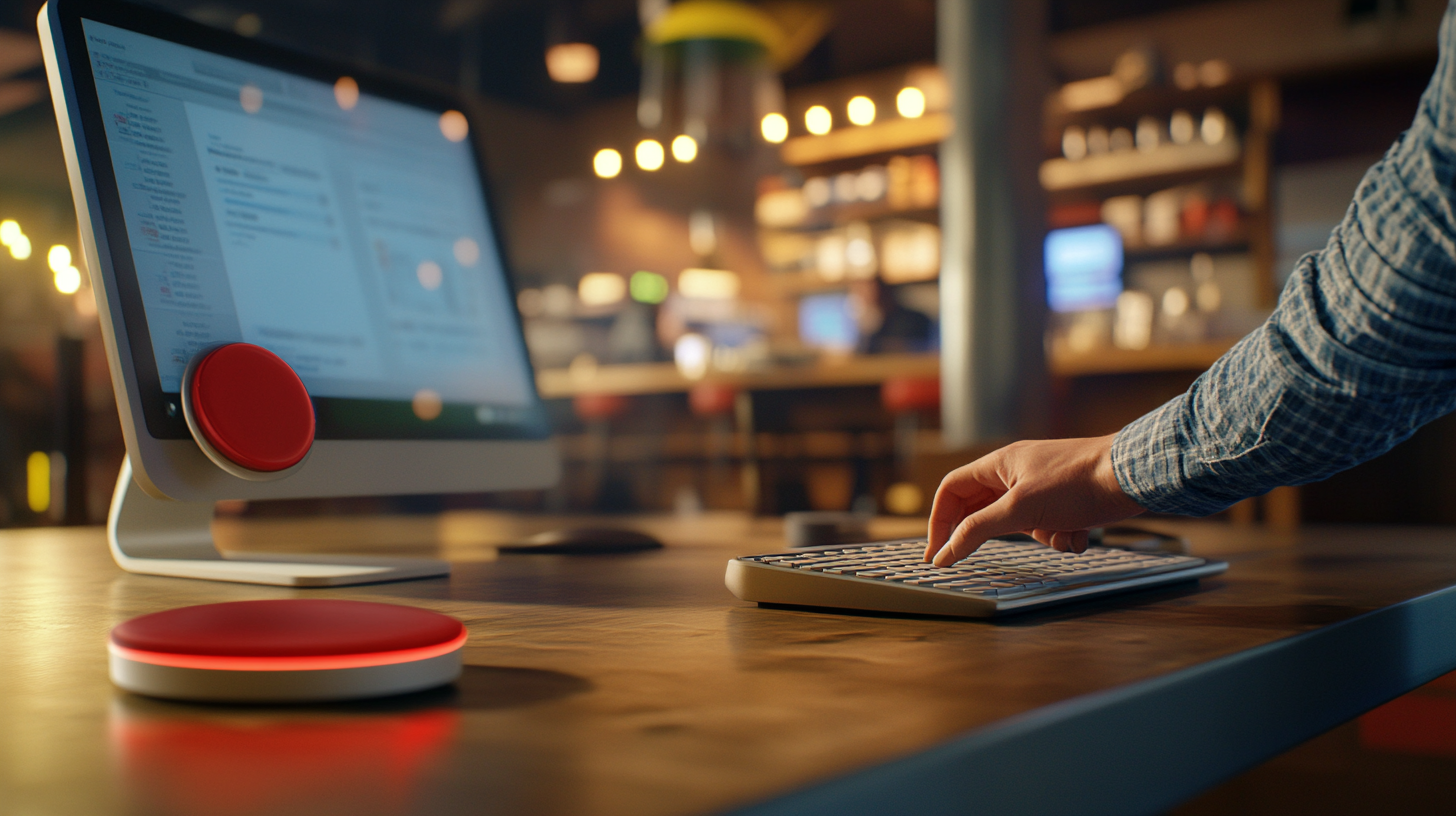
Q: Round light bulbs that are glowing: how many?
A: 11